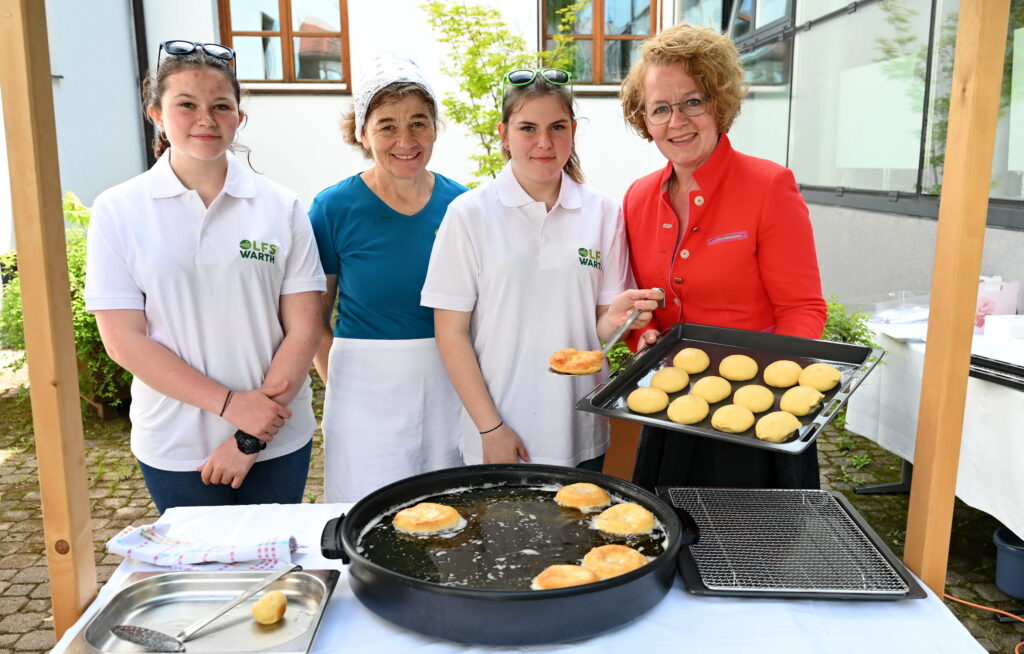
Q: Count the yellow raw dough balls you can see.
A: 12